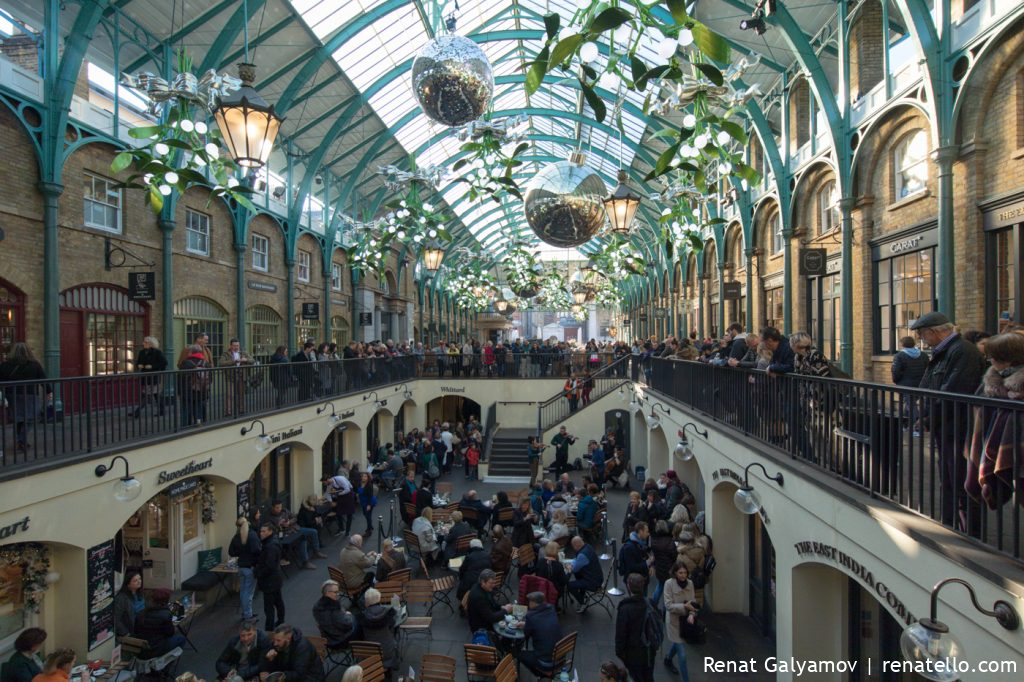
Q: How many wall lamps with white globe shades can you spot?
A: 11